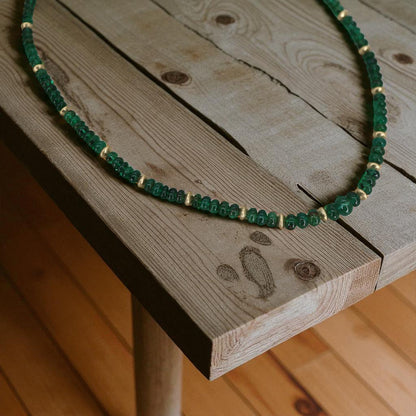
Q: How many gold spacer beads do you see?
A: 15